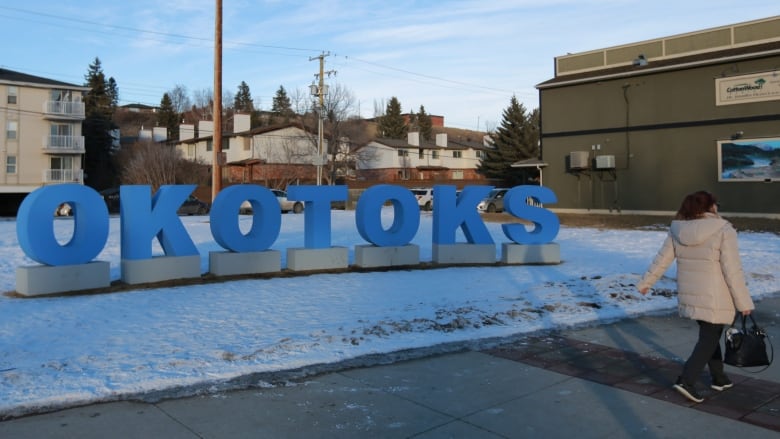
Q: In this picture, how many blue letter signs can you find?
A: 7